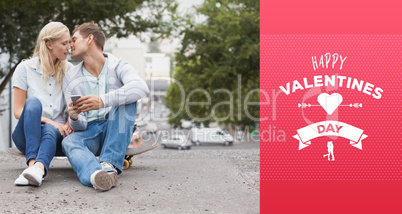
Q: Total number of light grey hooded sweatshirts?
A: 1